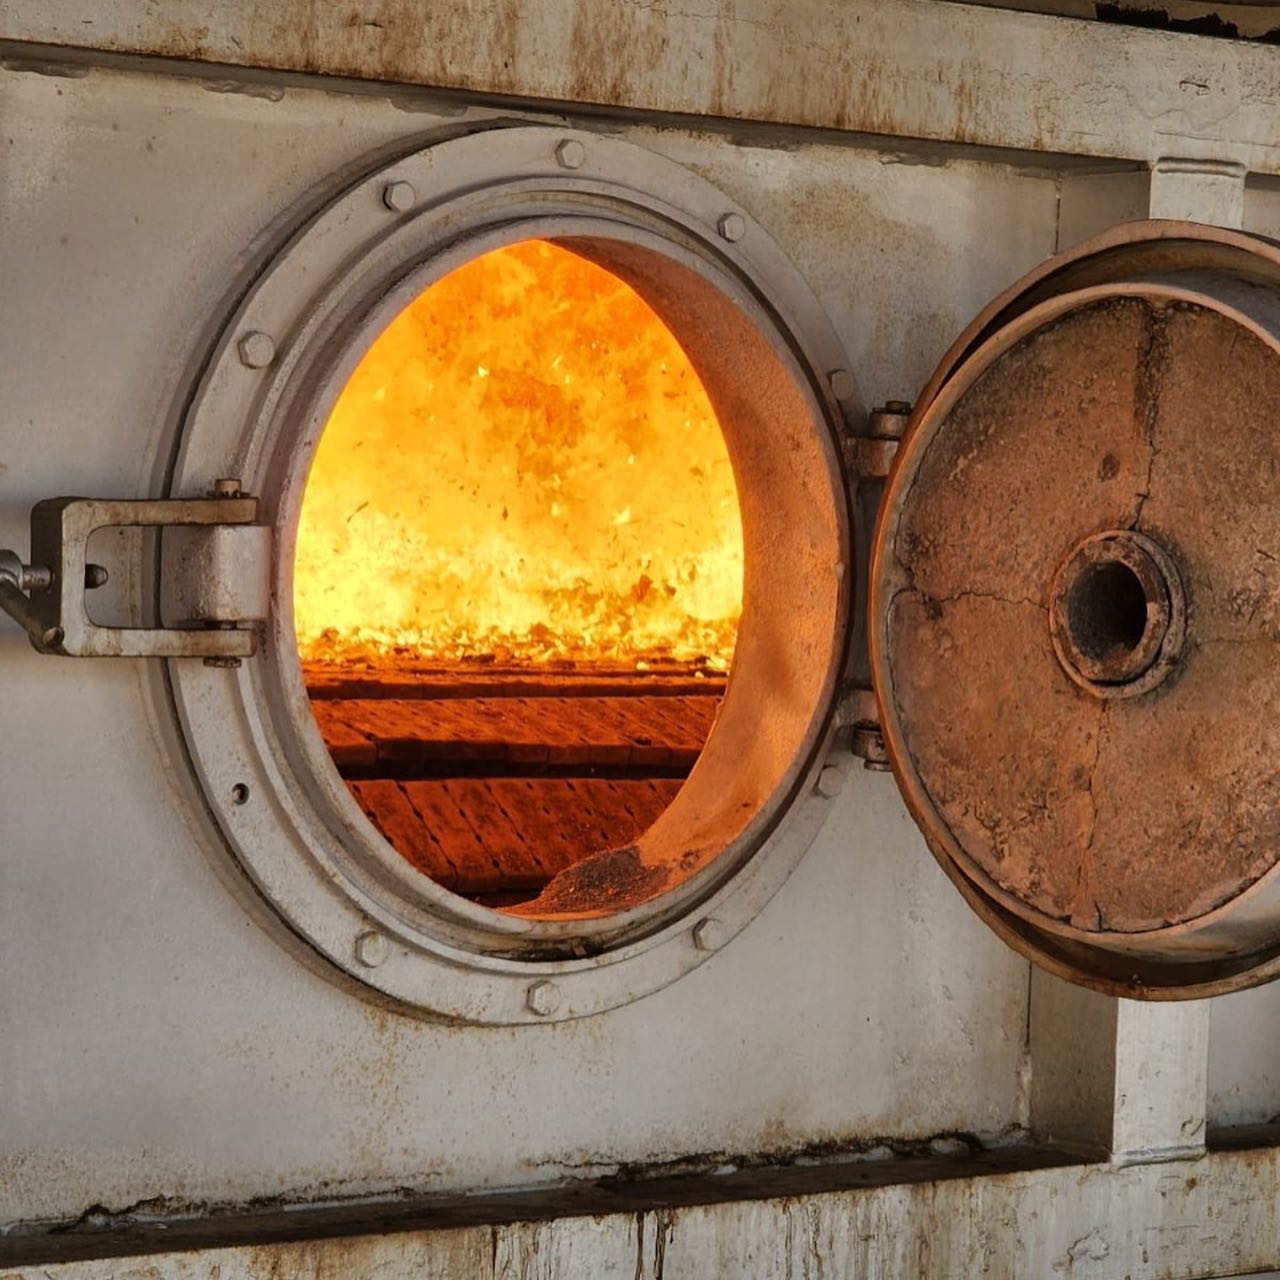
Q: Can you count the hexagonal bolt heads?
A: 9